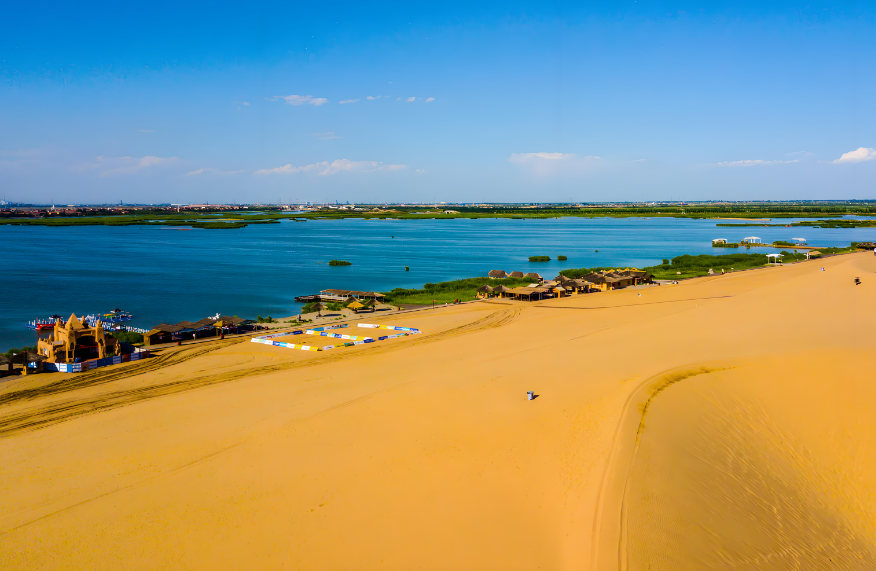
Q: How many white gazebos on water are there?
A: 3